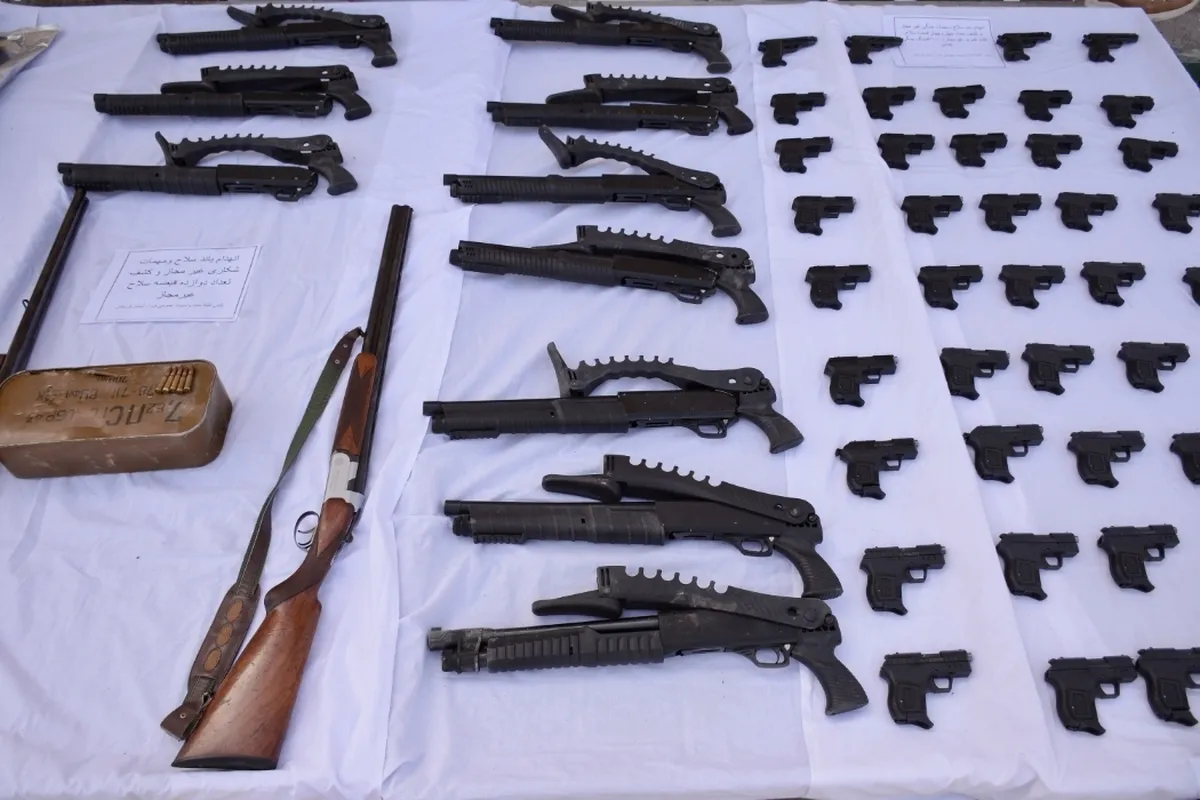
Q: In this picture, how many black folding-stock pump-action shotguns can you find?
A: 10